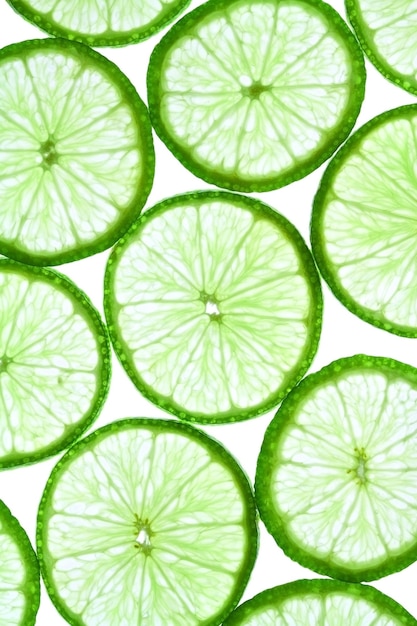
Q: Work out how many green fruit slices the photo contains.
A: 11